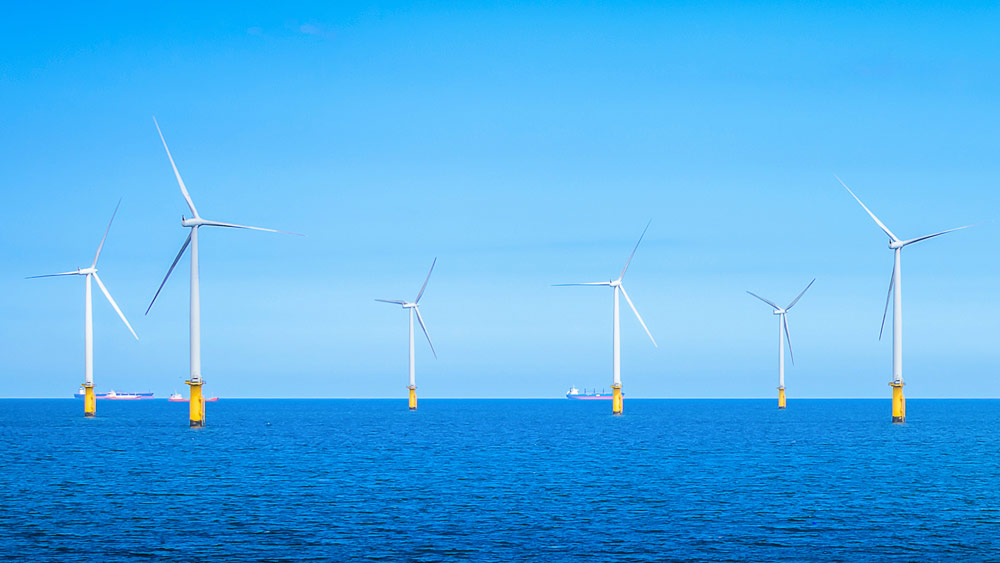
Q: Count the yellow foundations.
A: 6